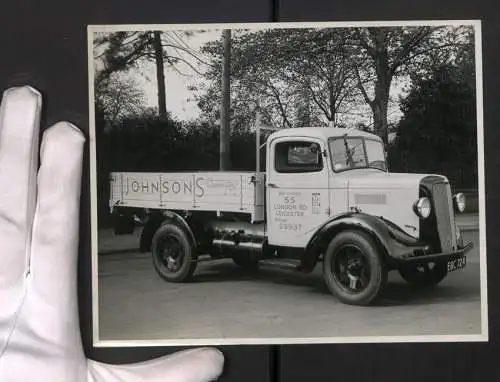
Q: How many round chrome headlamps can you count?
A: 2